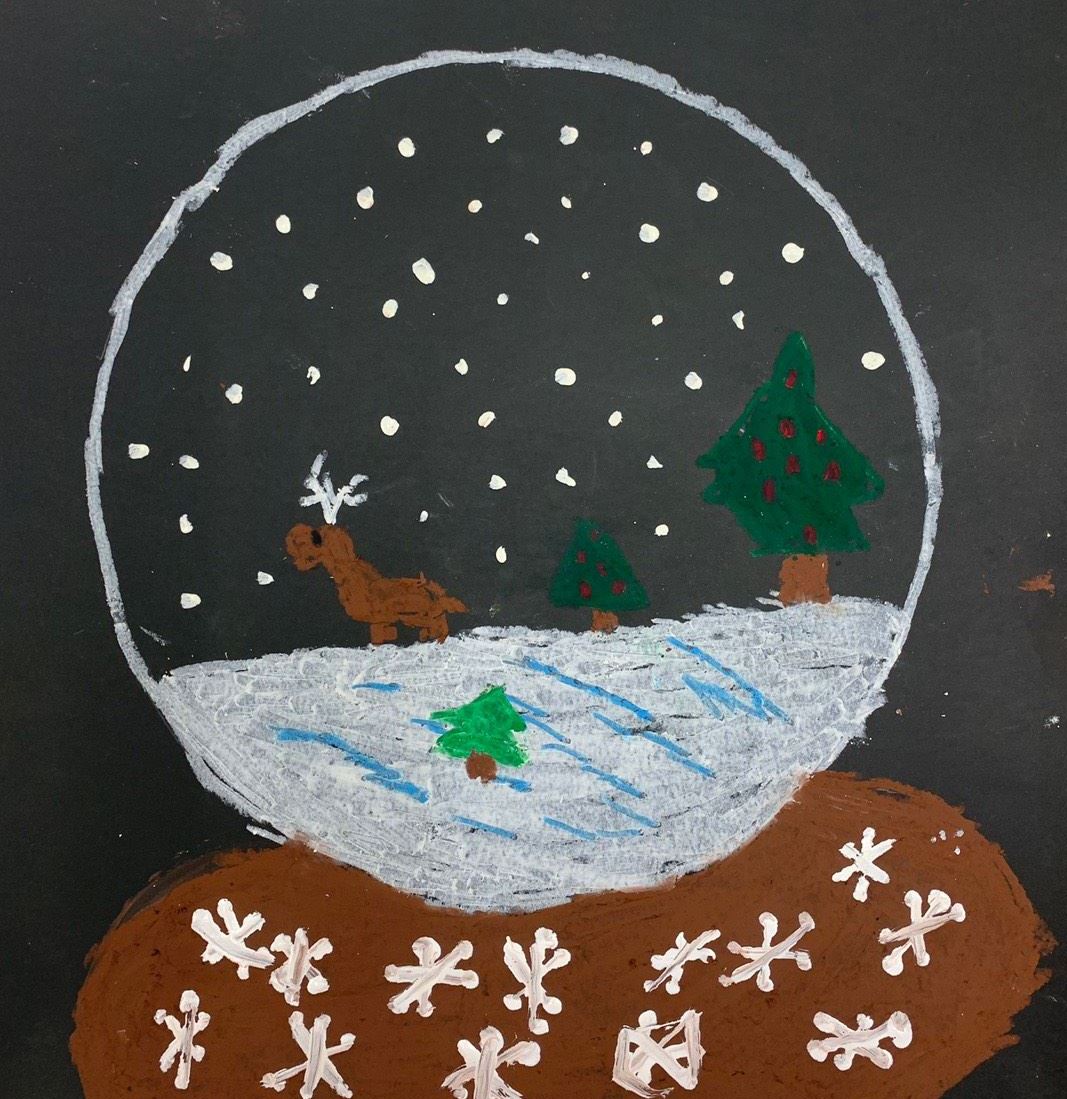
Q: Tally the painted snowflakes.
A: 13